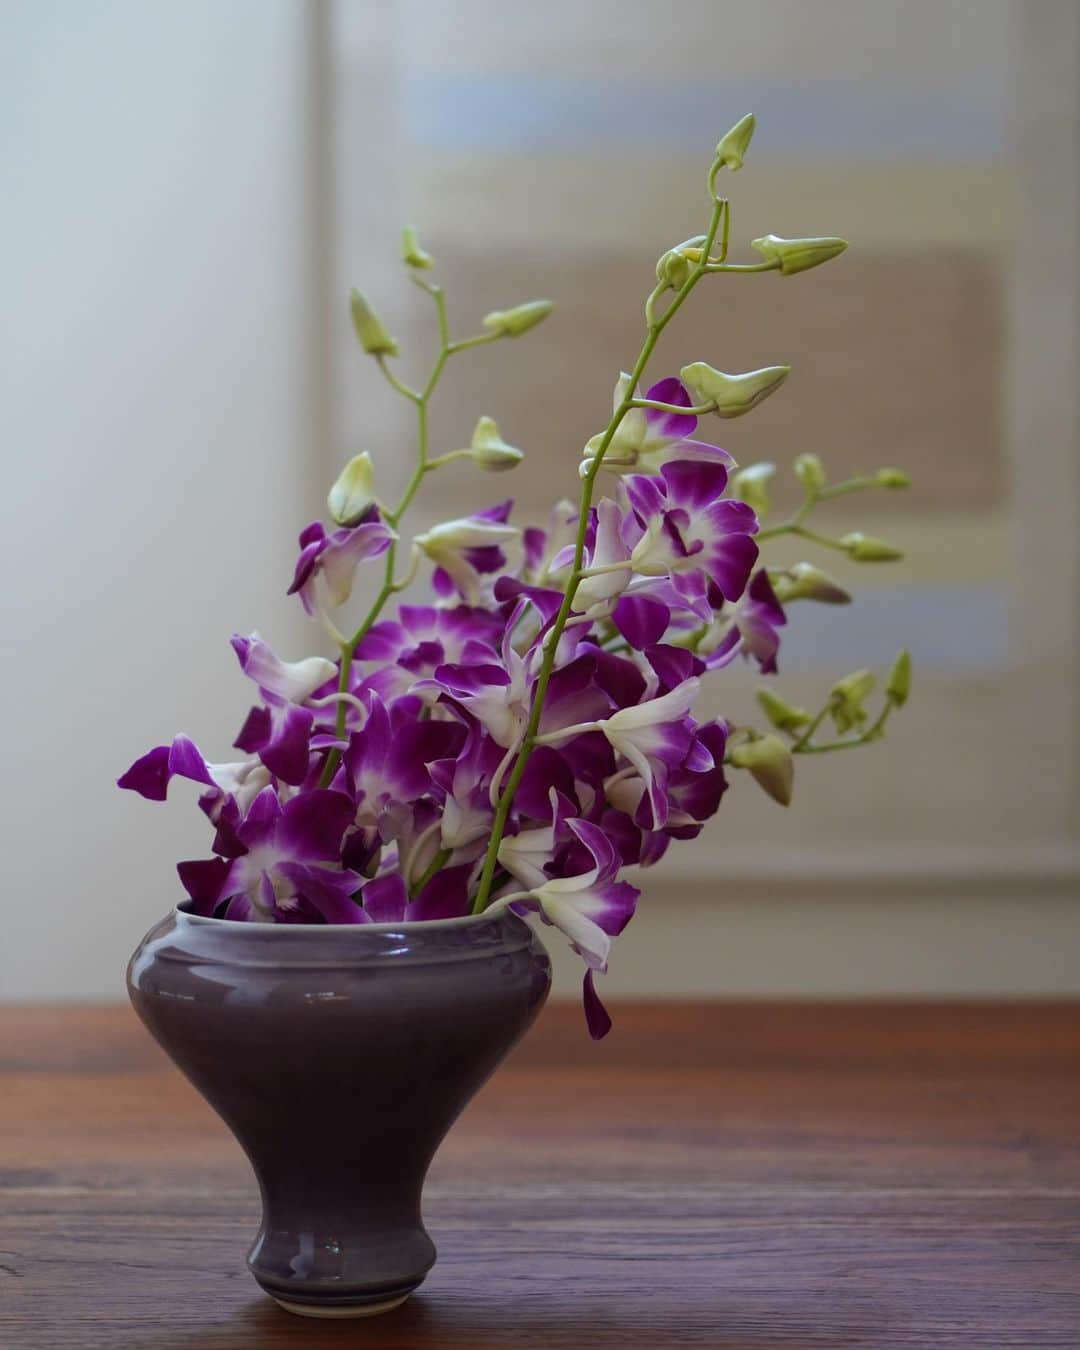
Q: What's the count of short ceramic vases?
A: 1